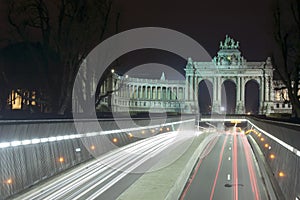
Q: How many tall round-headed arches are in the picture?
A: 3